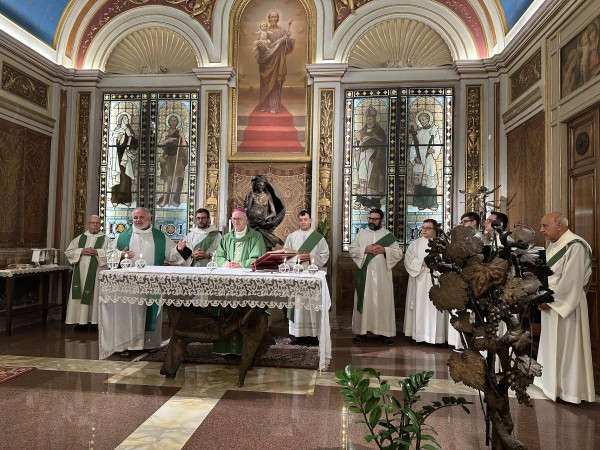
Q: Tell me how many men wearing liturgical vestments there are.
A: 10